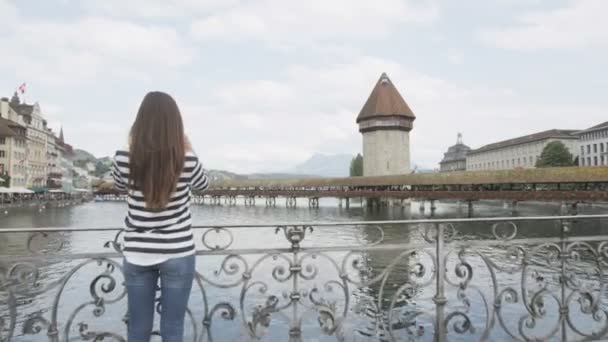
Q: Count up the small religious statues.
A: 0